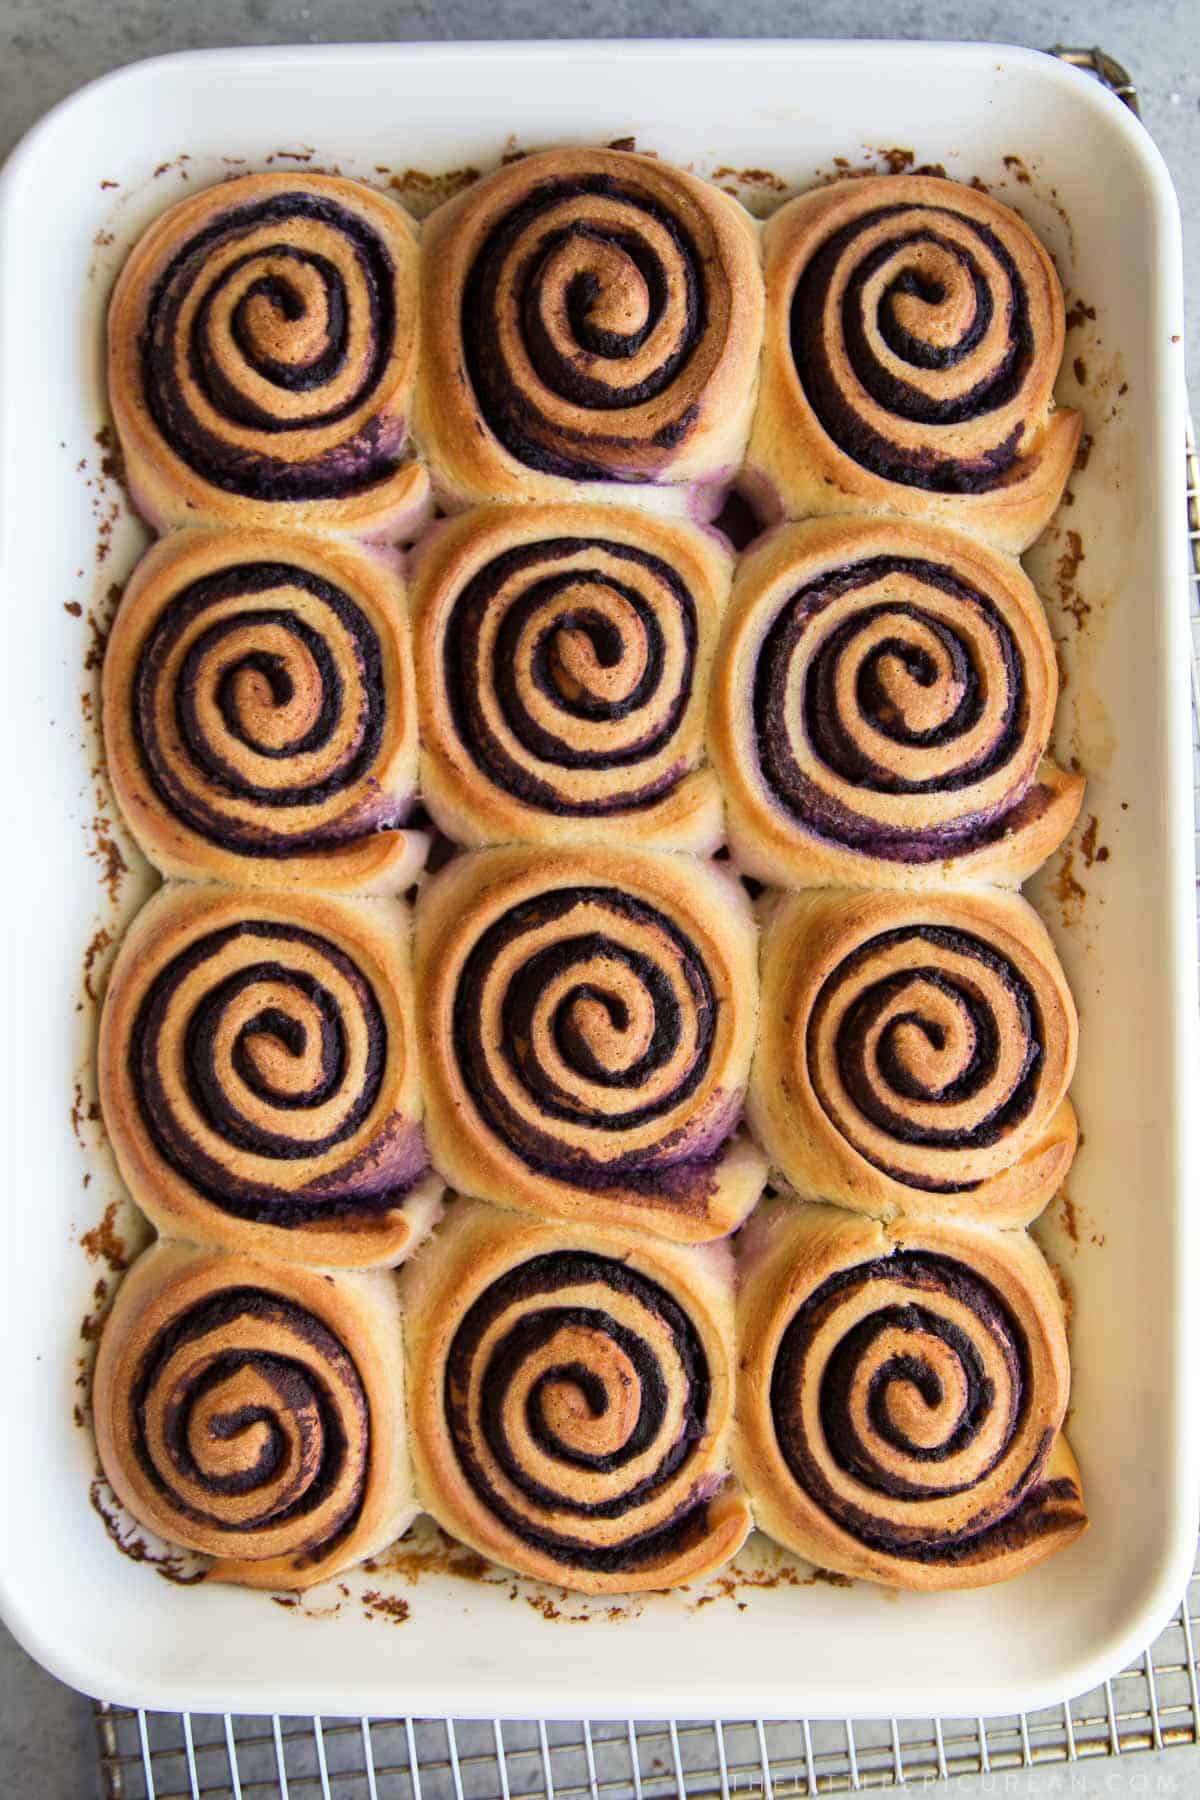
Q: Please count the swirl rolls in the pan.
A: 12